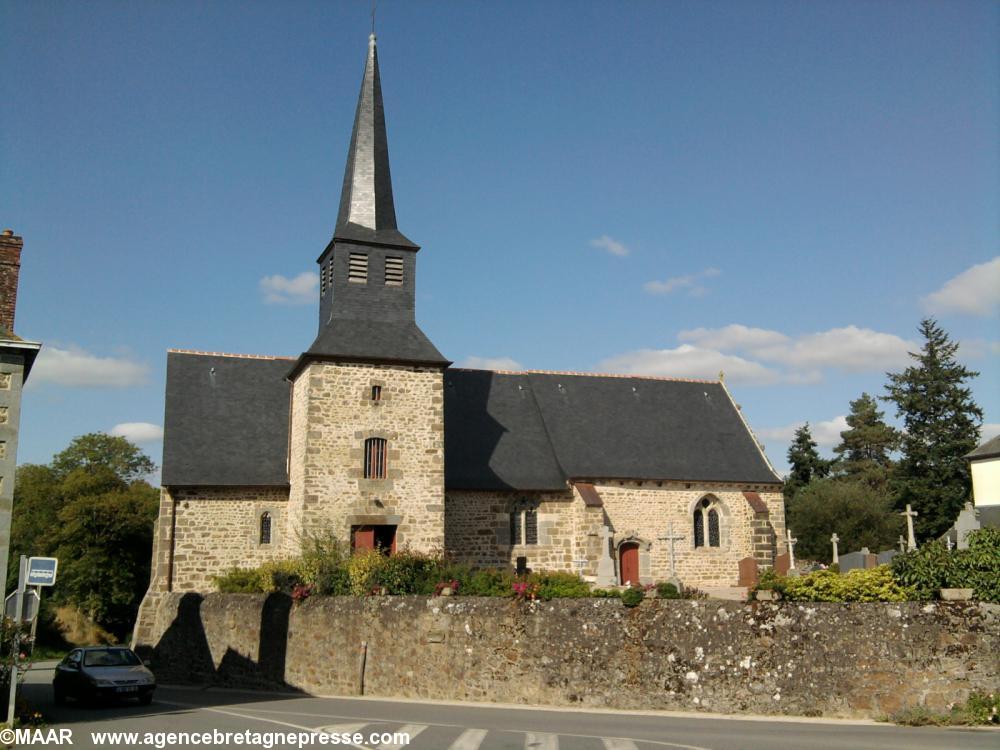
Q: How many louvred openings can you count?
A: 4